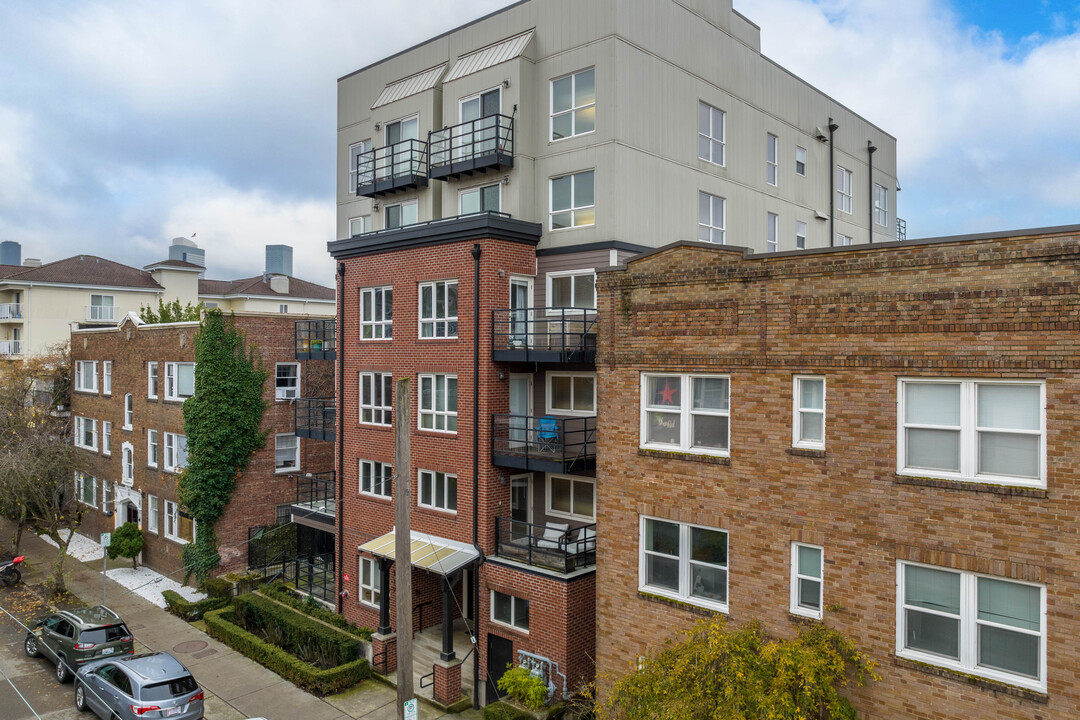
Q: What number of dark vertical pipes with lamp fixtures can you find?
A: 2